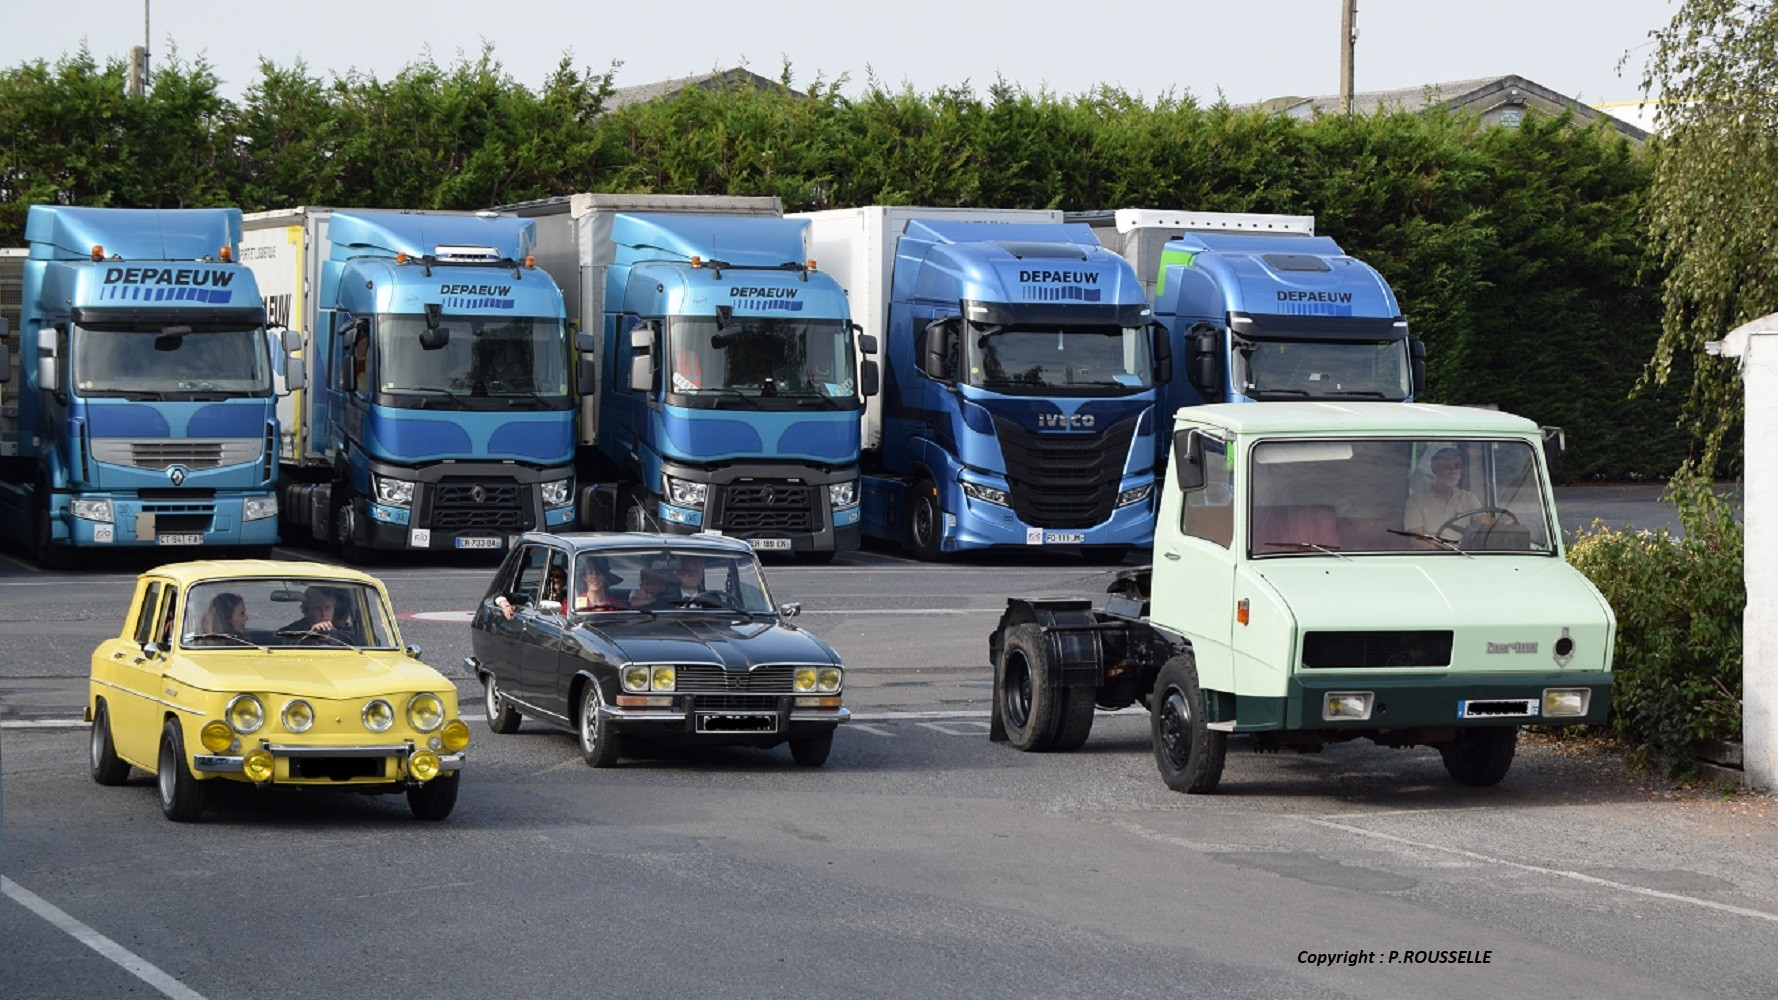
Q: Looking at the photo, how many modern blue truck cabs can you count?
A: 5